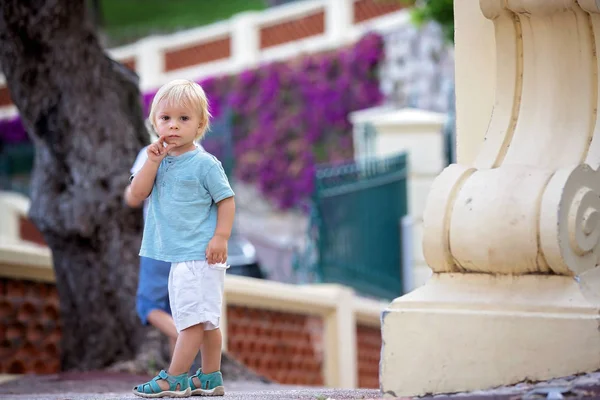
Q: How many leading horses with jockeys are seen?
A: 0